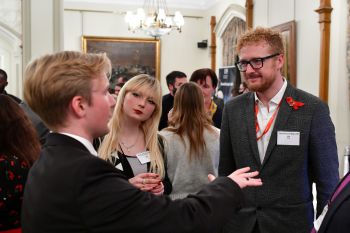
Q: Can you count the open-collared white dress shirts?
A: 1